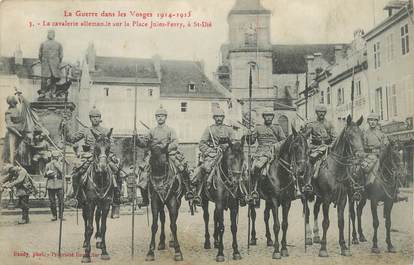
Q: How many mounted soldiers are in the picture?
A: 6